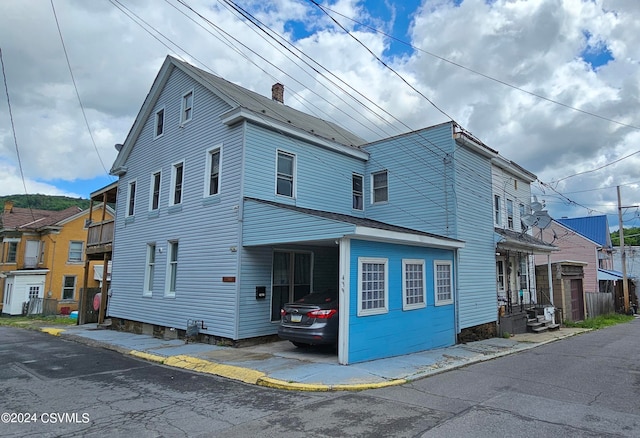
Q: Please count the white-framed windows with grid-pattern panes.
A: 3